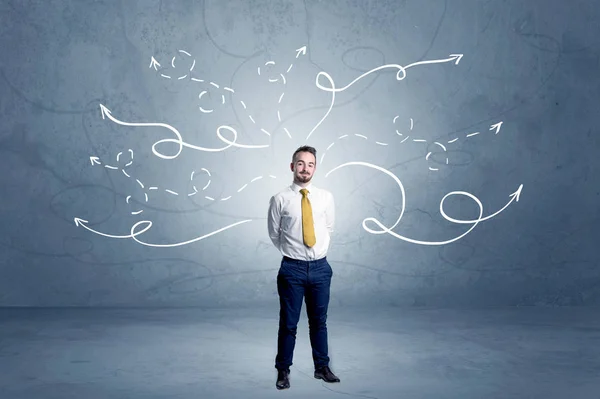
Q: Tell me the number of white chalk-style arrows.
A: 8